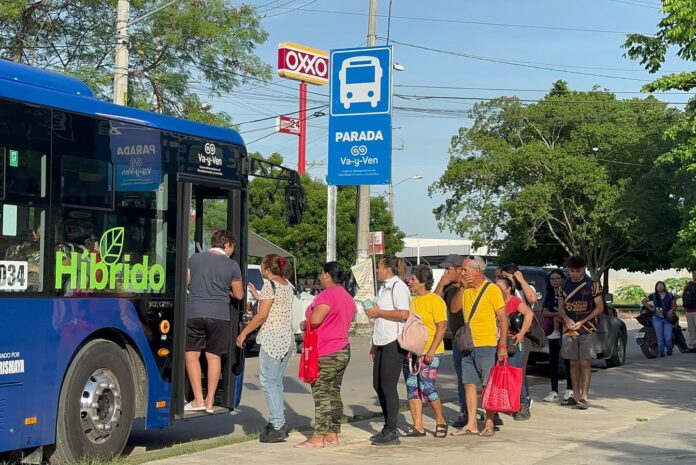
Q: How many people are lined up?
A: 11